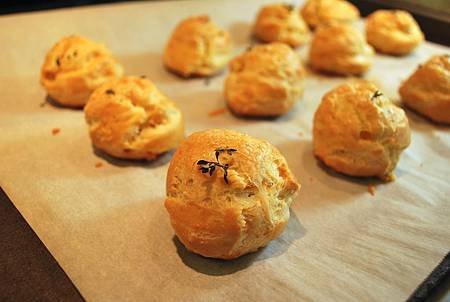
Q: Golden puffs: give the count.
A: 11